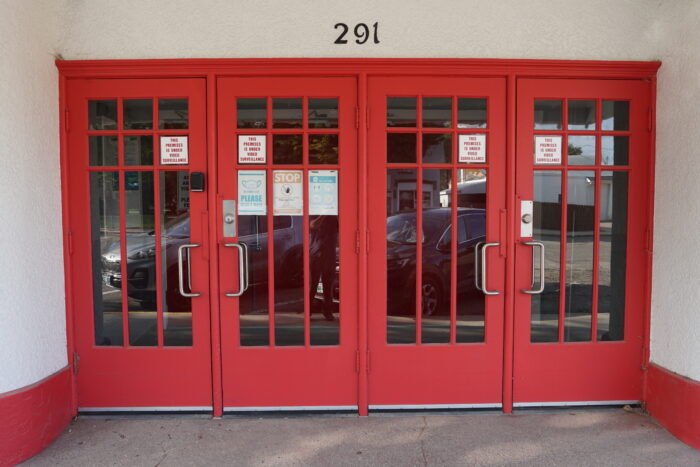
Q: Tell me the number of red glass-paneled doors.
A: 4